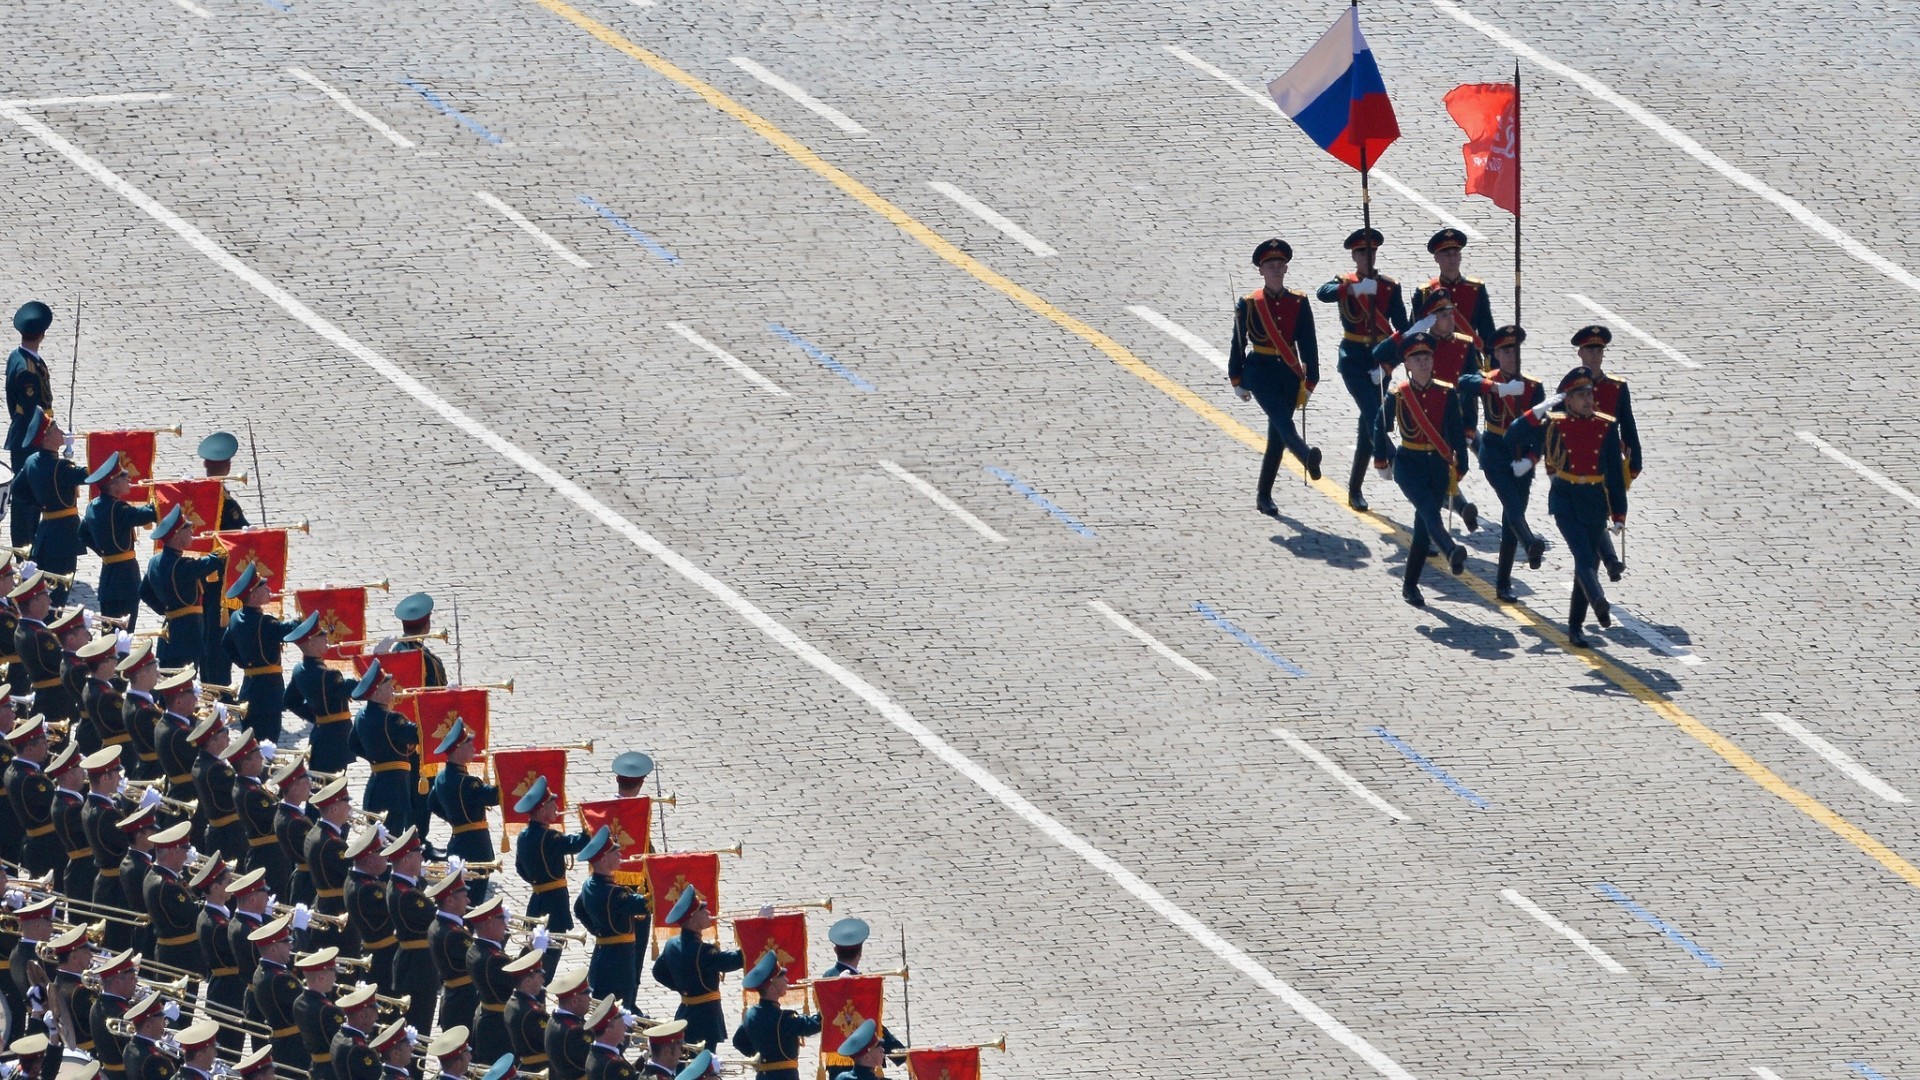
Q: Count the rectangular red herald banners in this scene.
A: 12